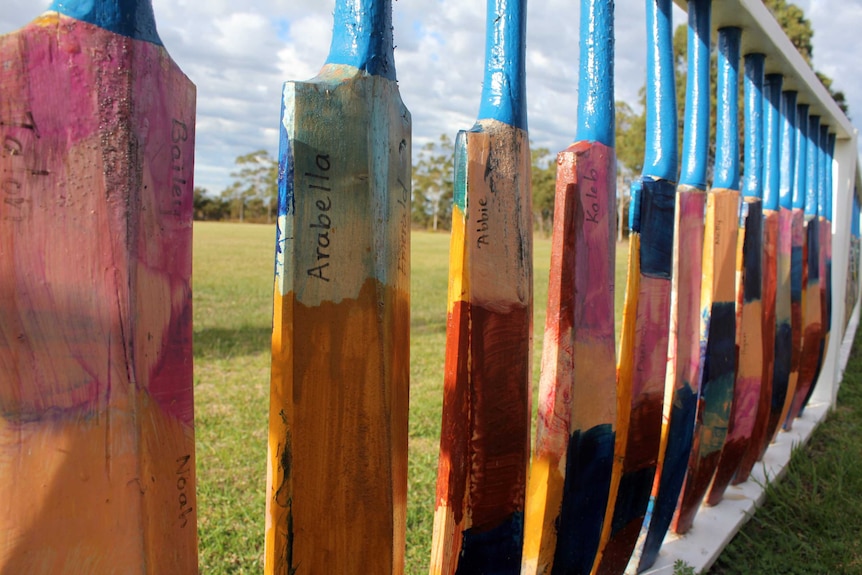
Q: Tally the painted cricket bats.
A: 14